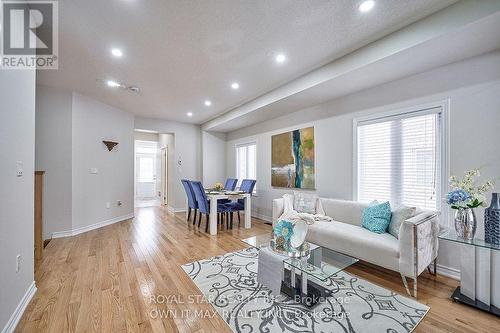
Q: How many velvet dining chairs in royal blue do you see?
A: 4